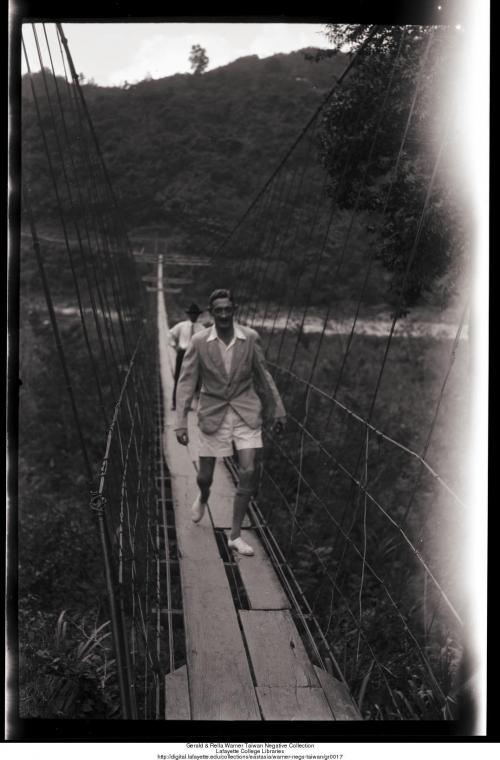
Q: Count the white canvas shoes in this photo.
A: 2